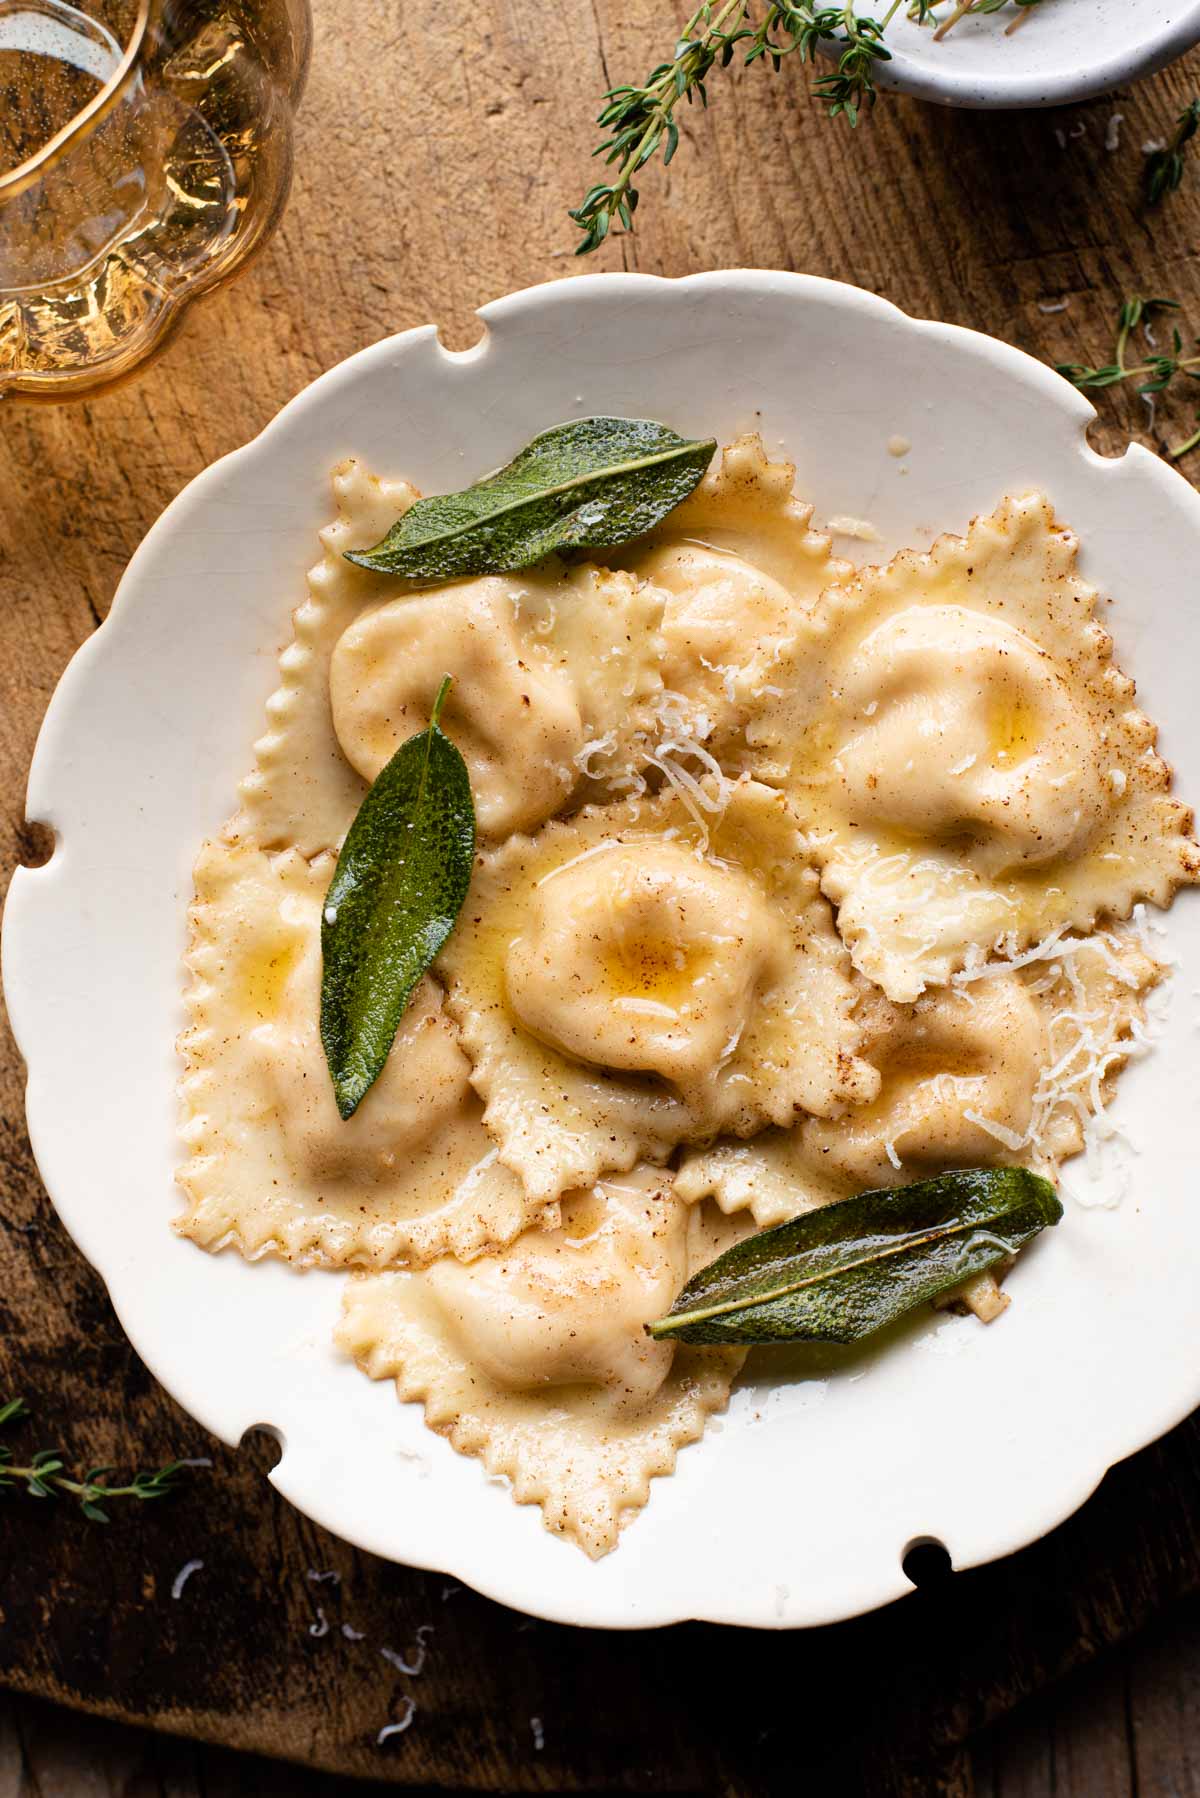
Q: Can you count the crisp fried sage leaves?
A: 3